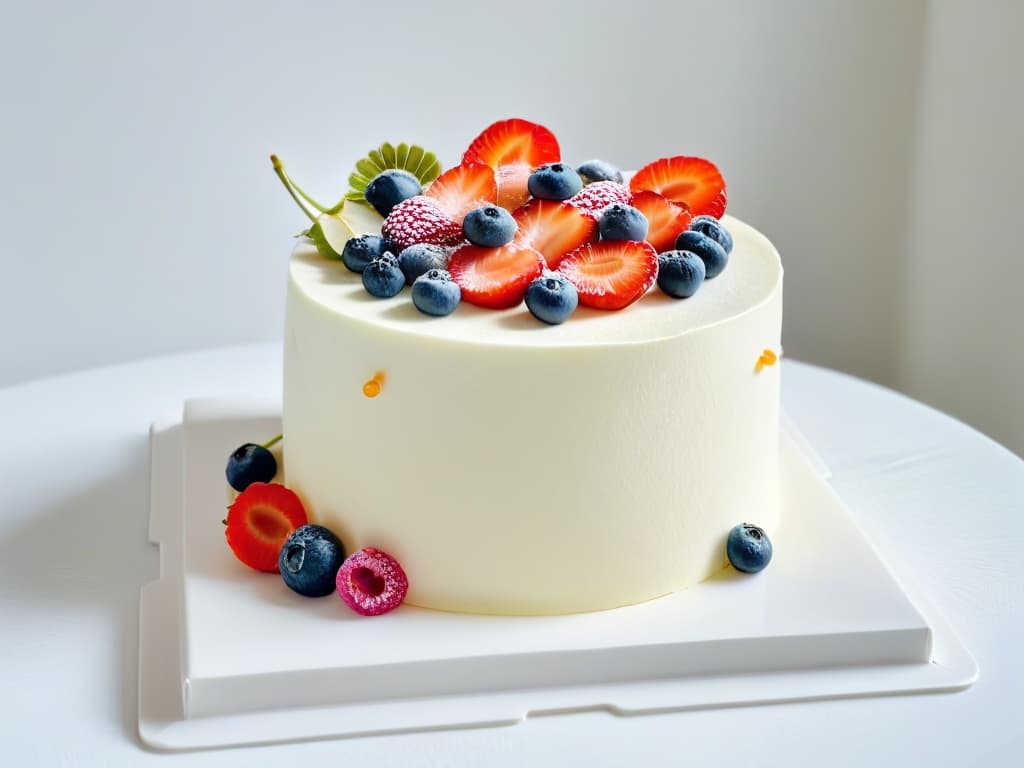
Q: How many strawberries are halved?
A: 8